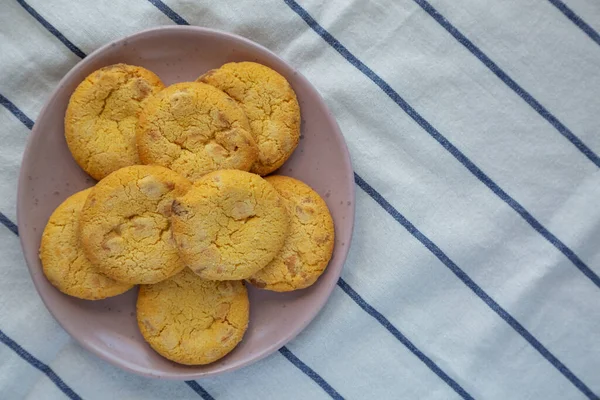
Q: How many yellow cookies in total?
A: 8